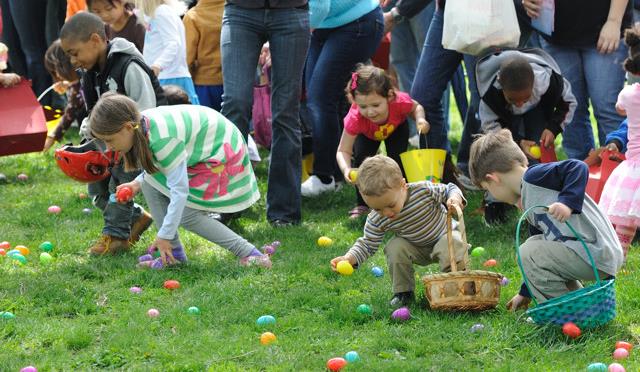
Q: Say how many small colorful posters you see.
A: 0